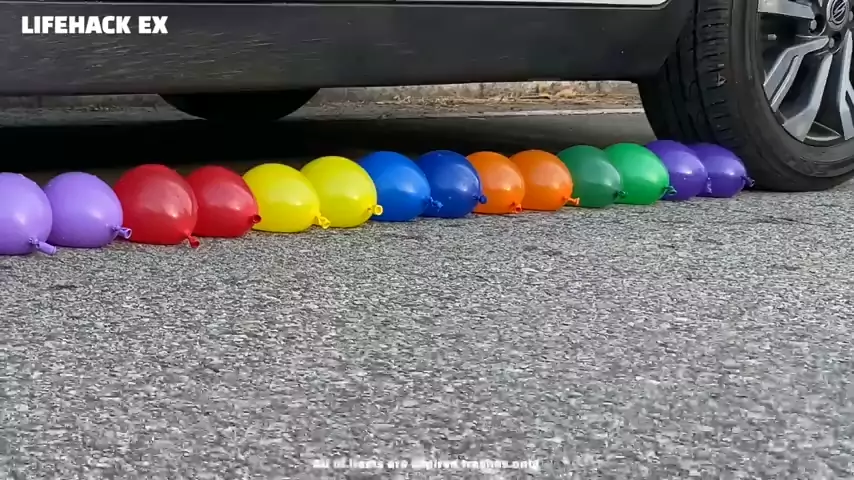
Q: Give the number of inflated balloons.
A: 14